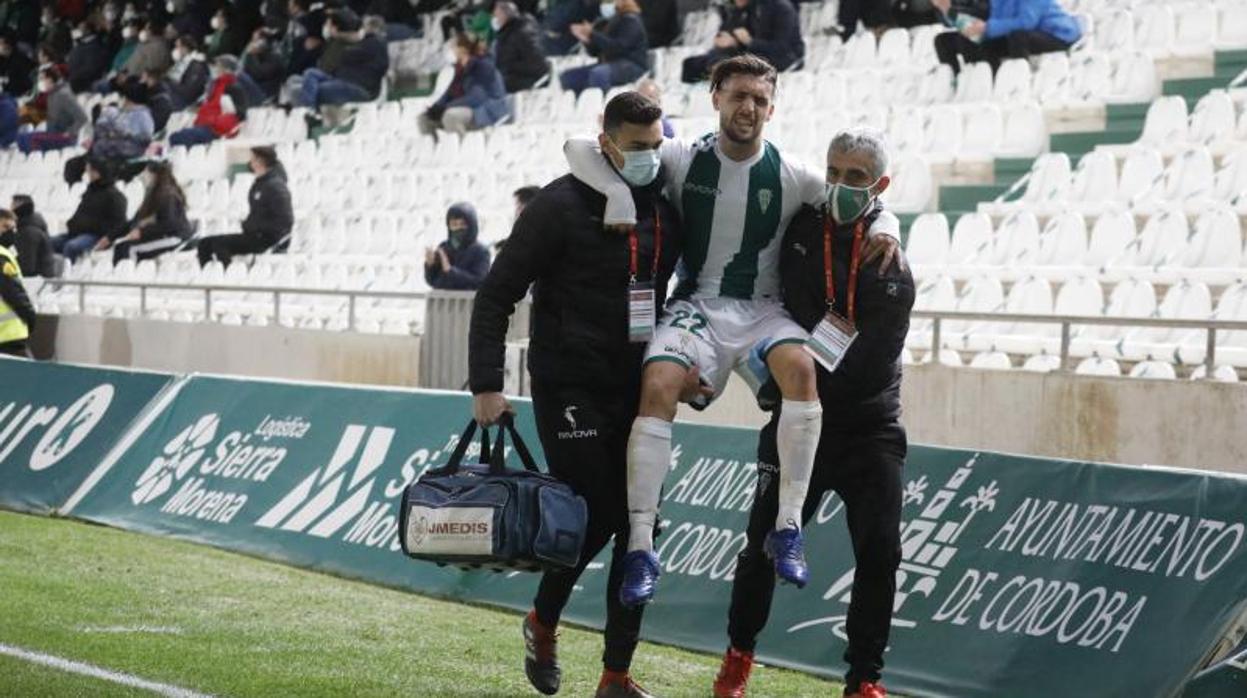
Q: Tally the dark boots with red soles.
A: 2